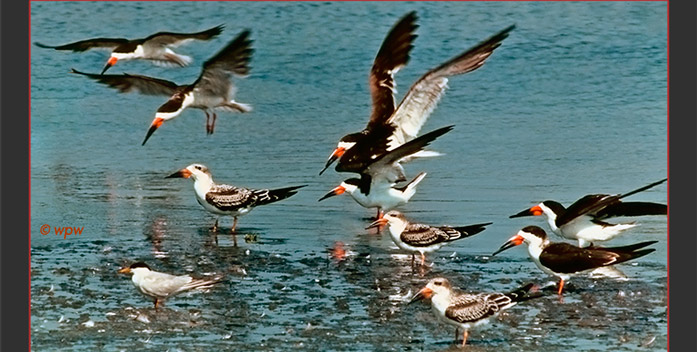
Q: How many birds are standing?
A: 7